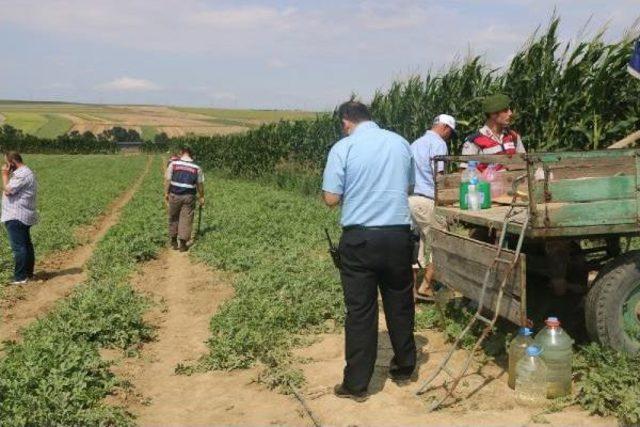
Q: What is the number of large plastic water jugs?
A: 3